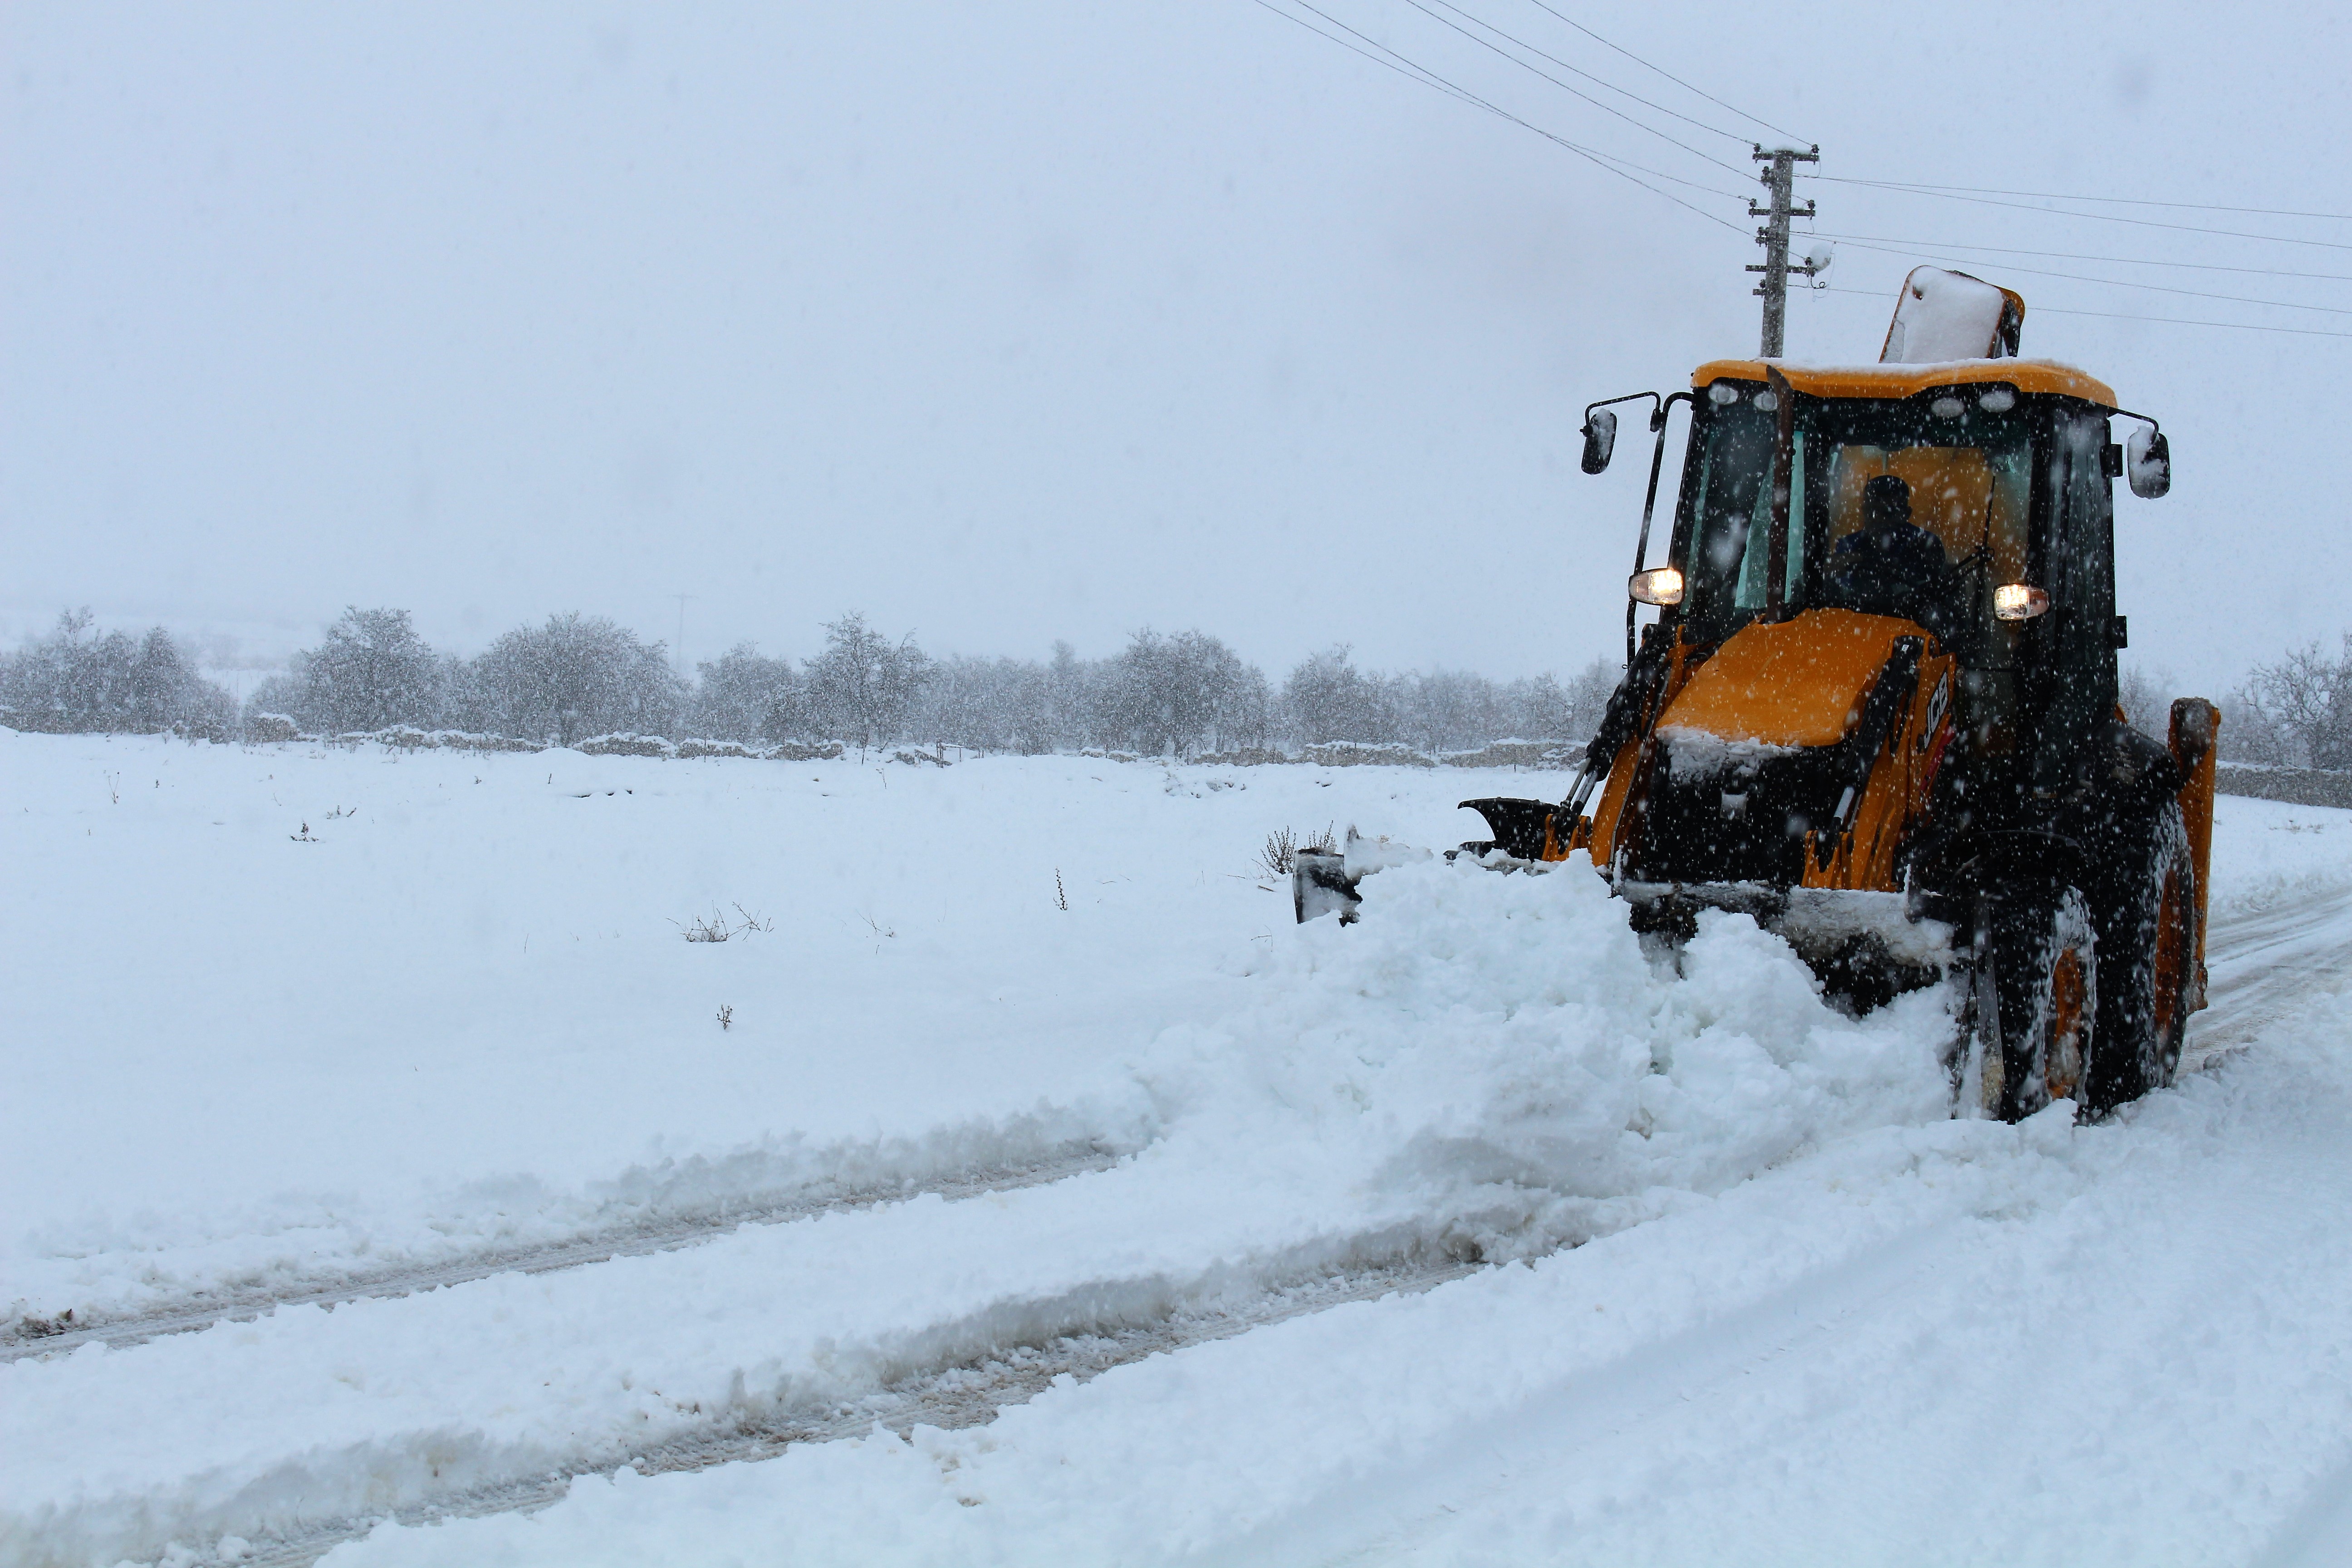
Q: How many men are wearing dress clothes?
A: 0